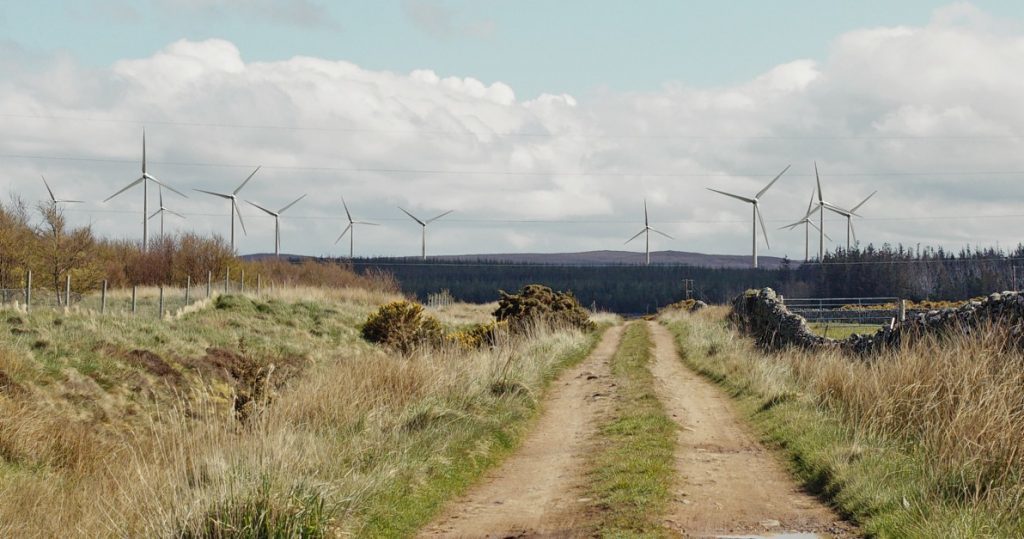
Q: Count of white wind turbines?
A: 12